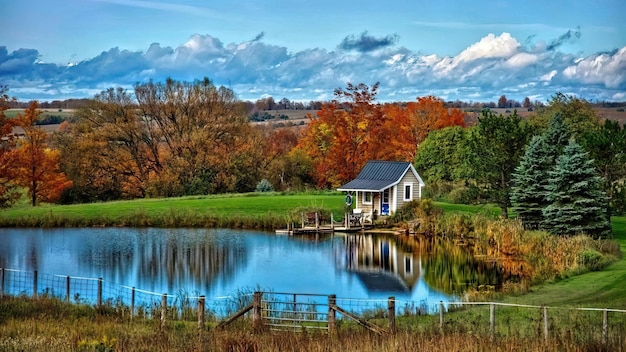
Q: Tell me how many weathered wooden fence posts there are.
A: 14